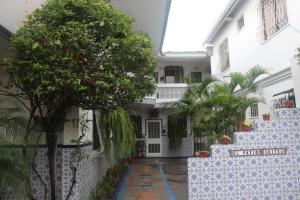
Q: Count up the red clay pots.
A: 5